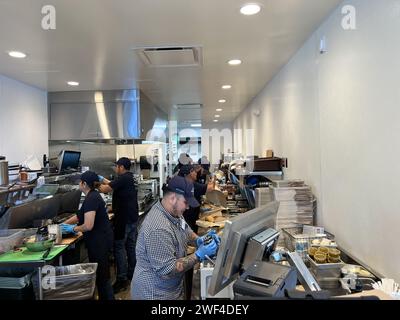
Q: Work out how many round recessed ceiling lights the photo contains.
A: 9